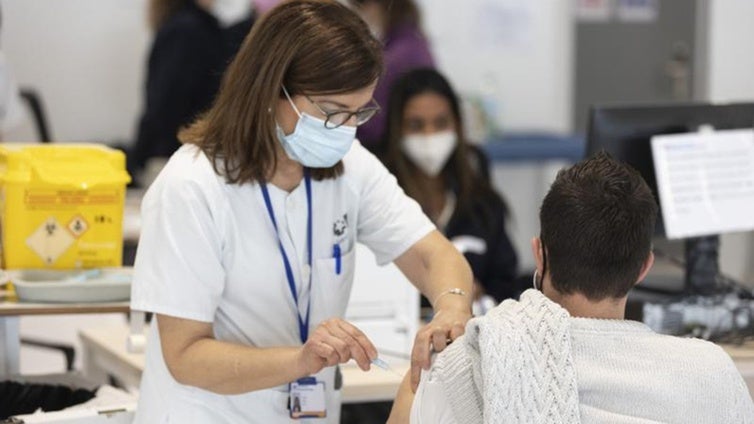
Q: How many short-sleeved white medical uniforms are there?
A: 1